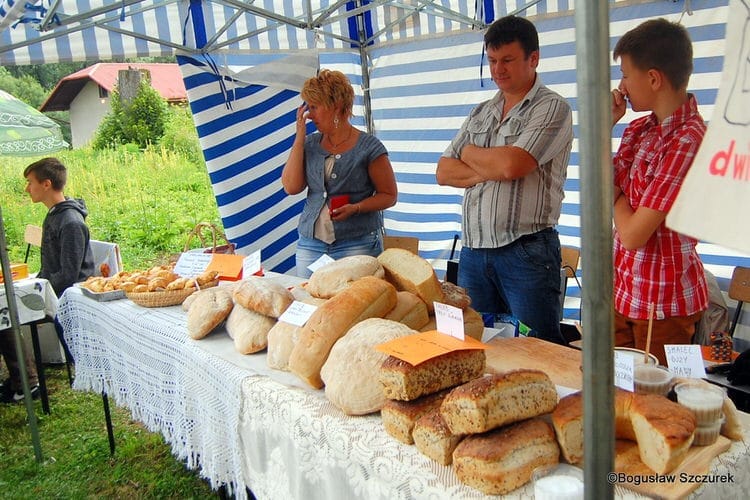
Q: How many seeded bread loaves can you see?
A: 5